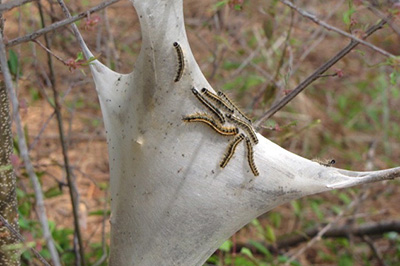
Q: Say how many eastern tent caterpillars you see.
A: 9